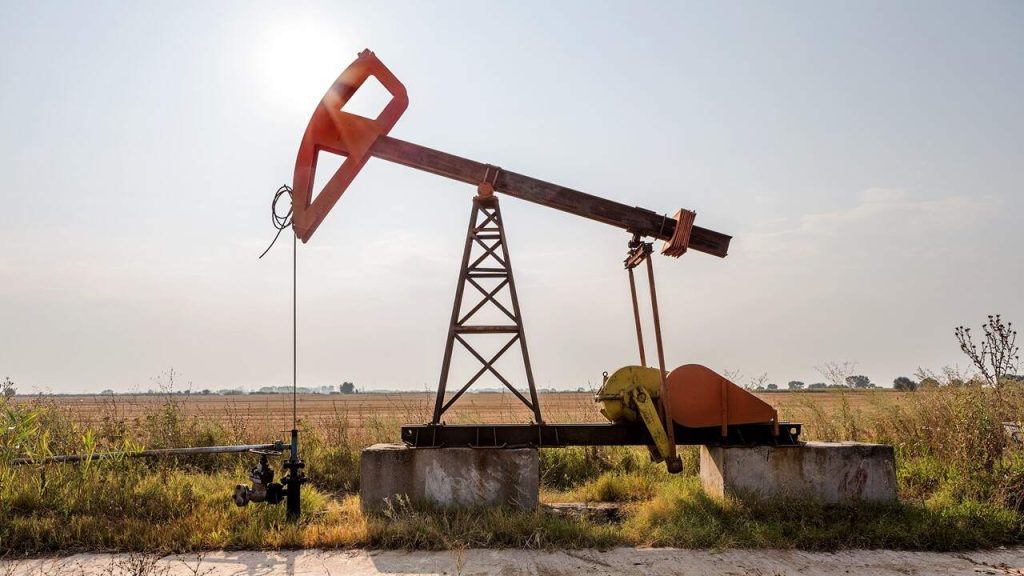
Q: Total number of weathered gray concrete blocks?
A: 2